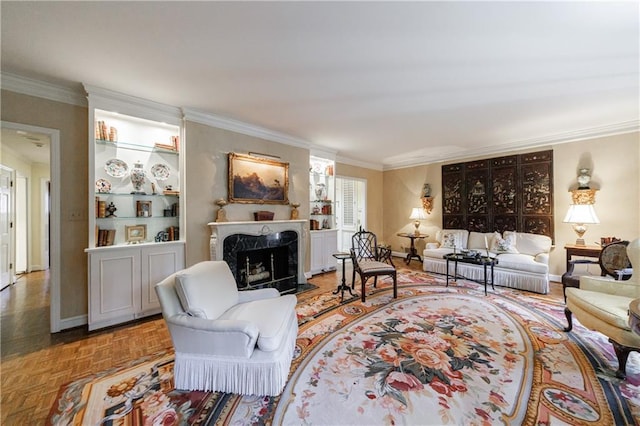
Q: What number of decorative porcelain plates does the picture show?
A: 3